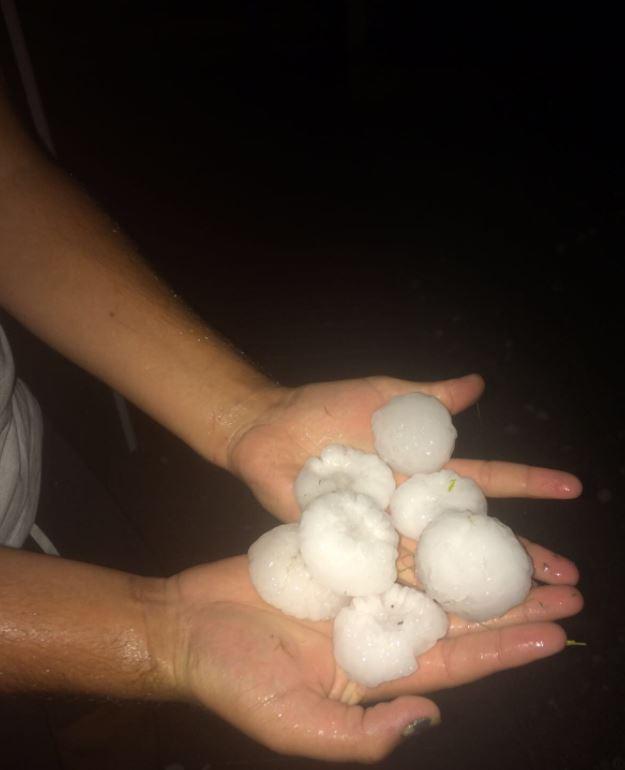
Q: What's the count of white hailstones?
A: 7